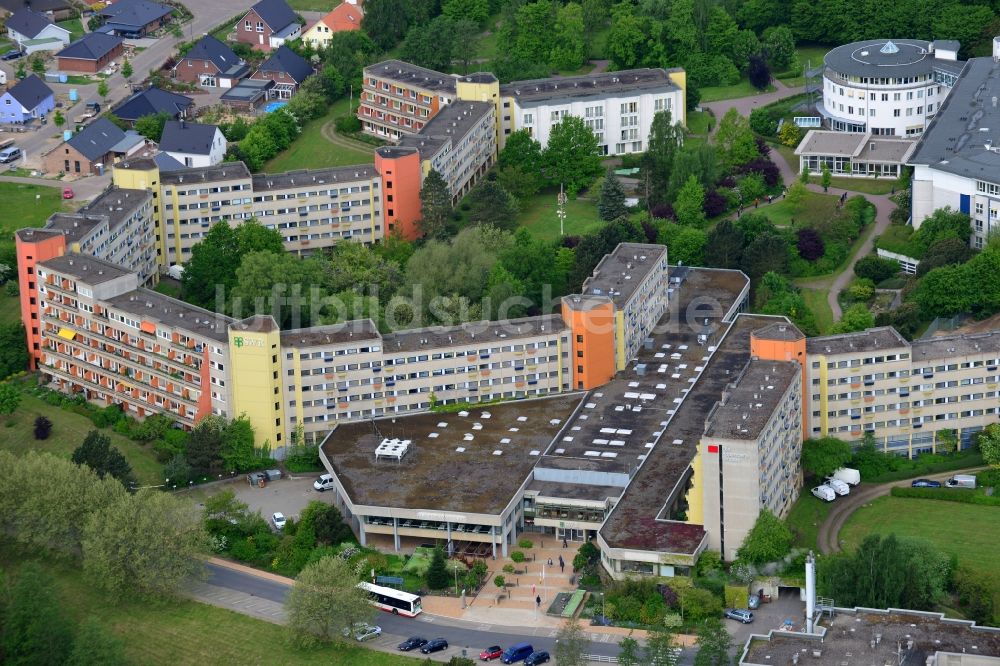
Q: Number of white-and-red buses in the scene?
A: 1